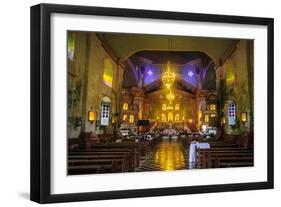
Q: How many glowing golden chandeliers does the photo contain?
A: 2